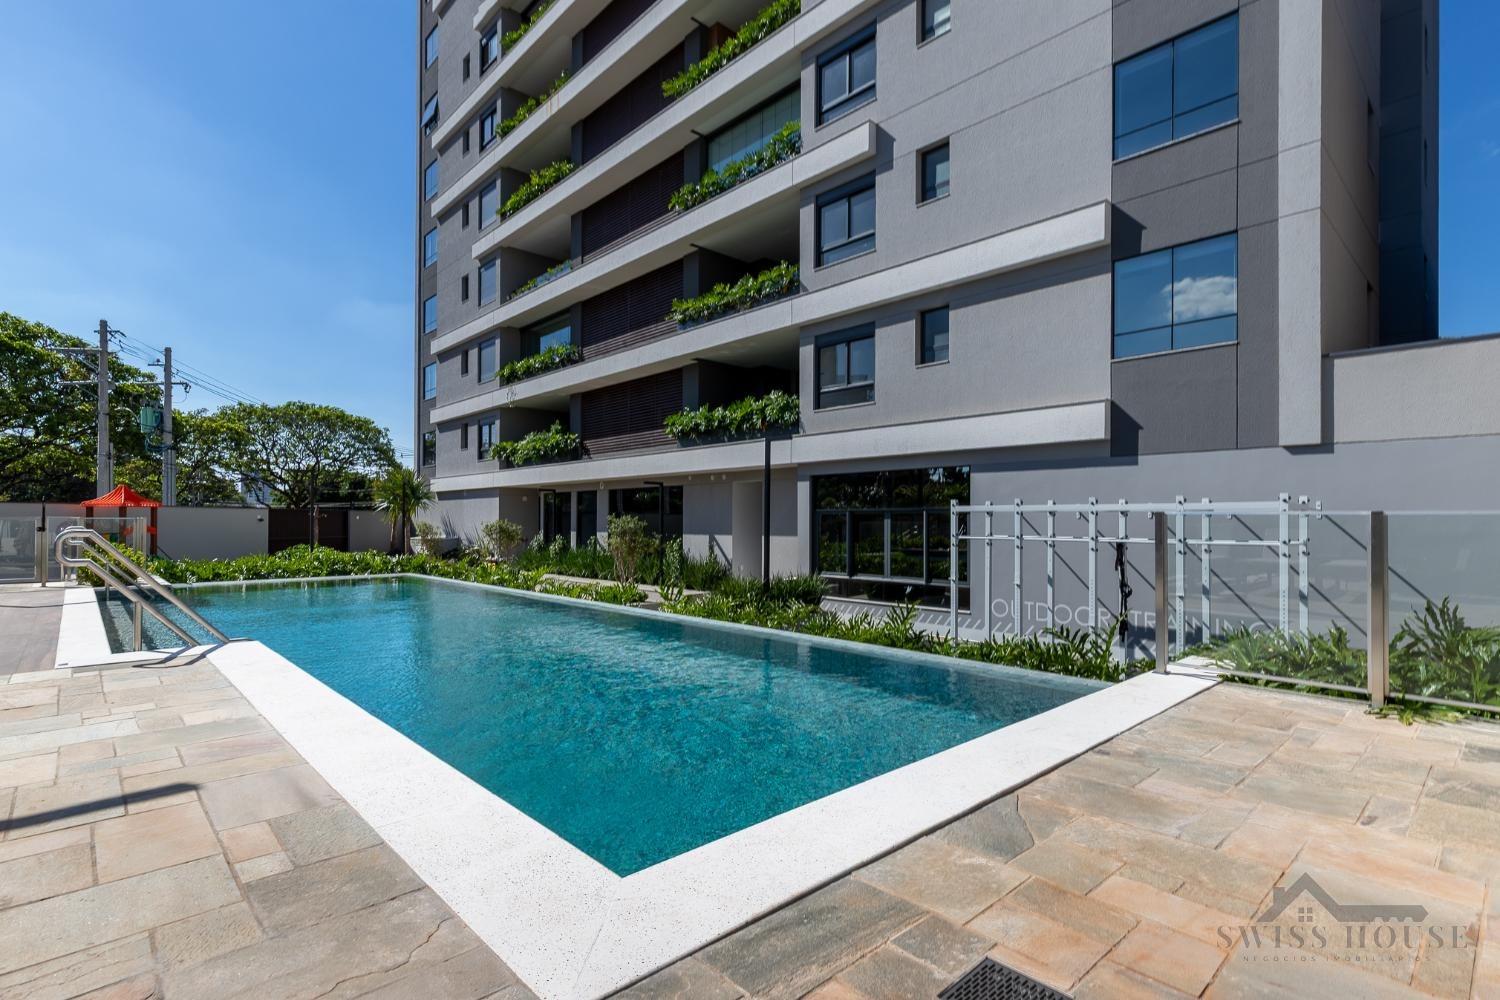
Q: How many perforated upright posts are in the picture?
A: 10